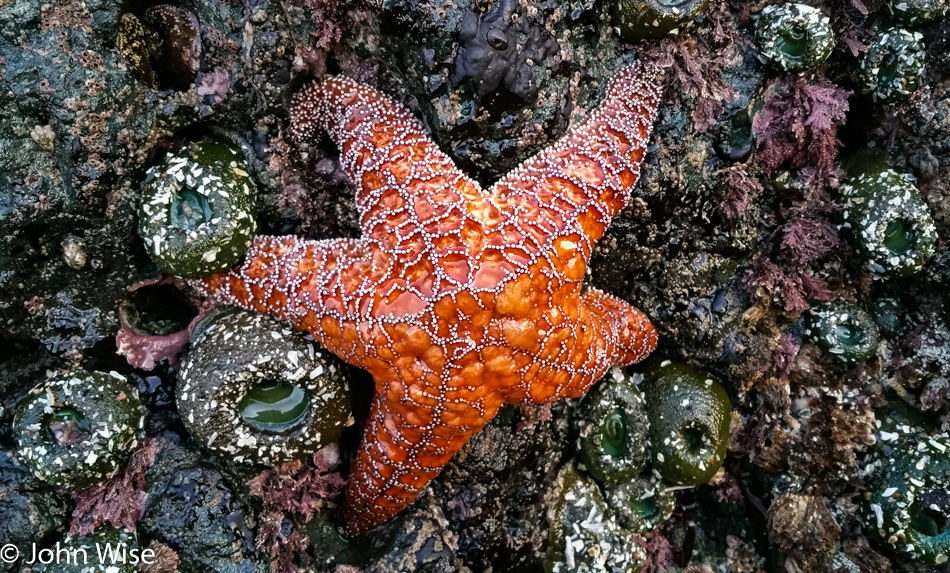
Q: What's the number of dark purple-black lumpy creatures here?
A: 1